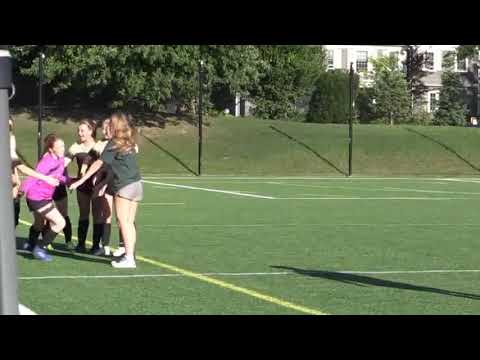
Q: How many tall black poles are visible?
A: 3